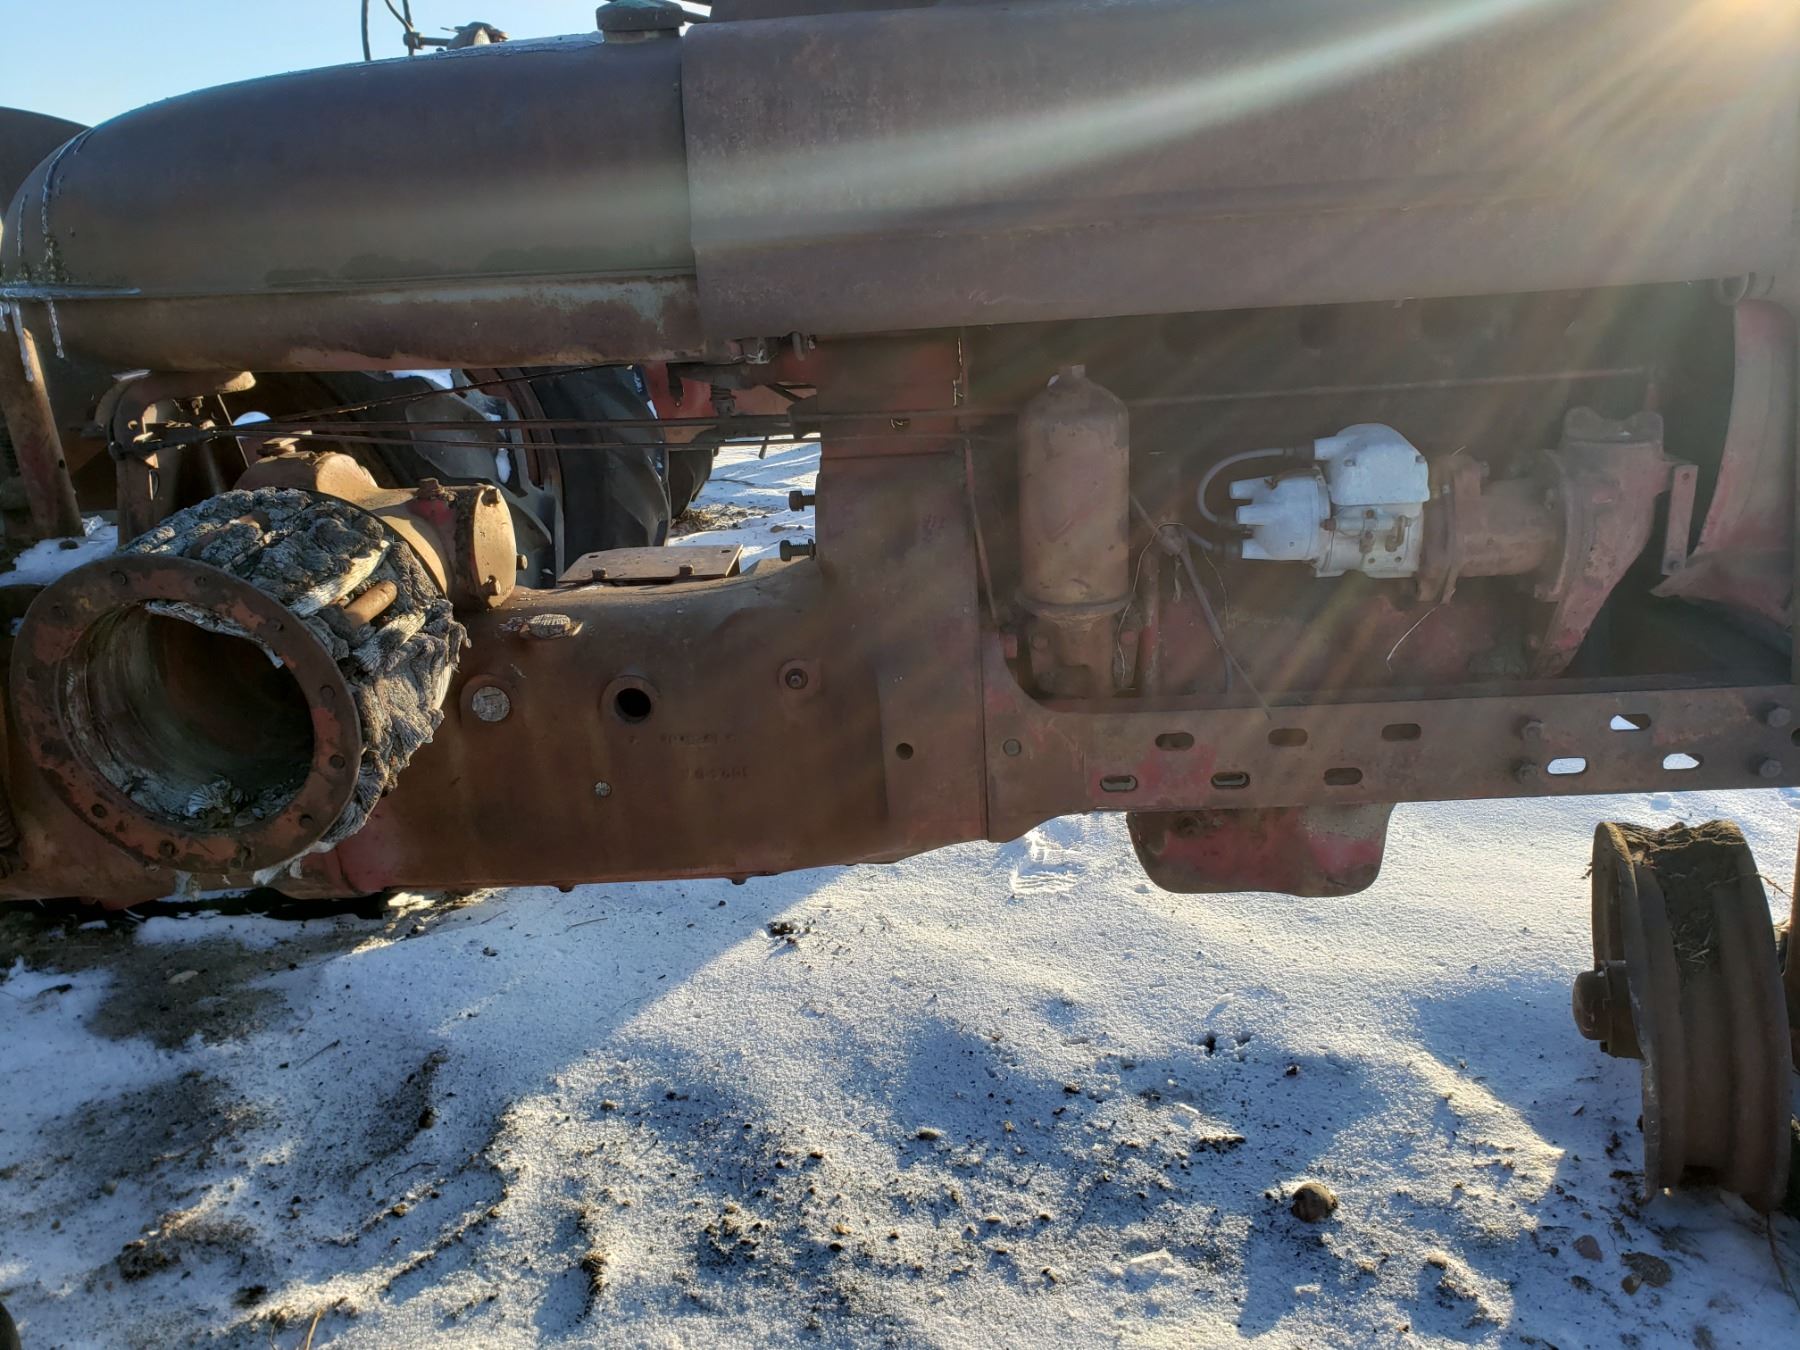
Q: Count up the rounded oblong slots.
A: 9